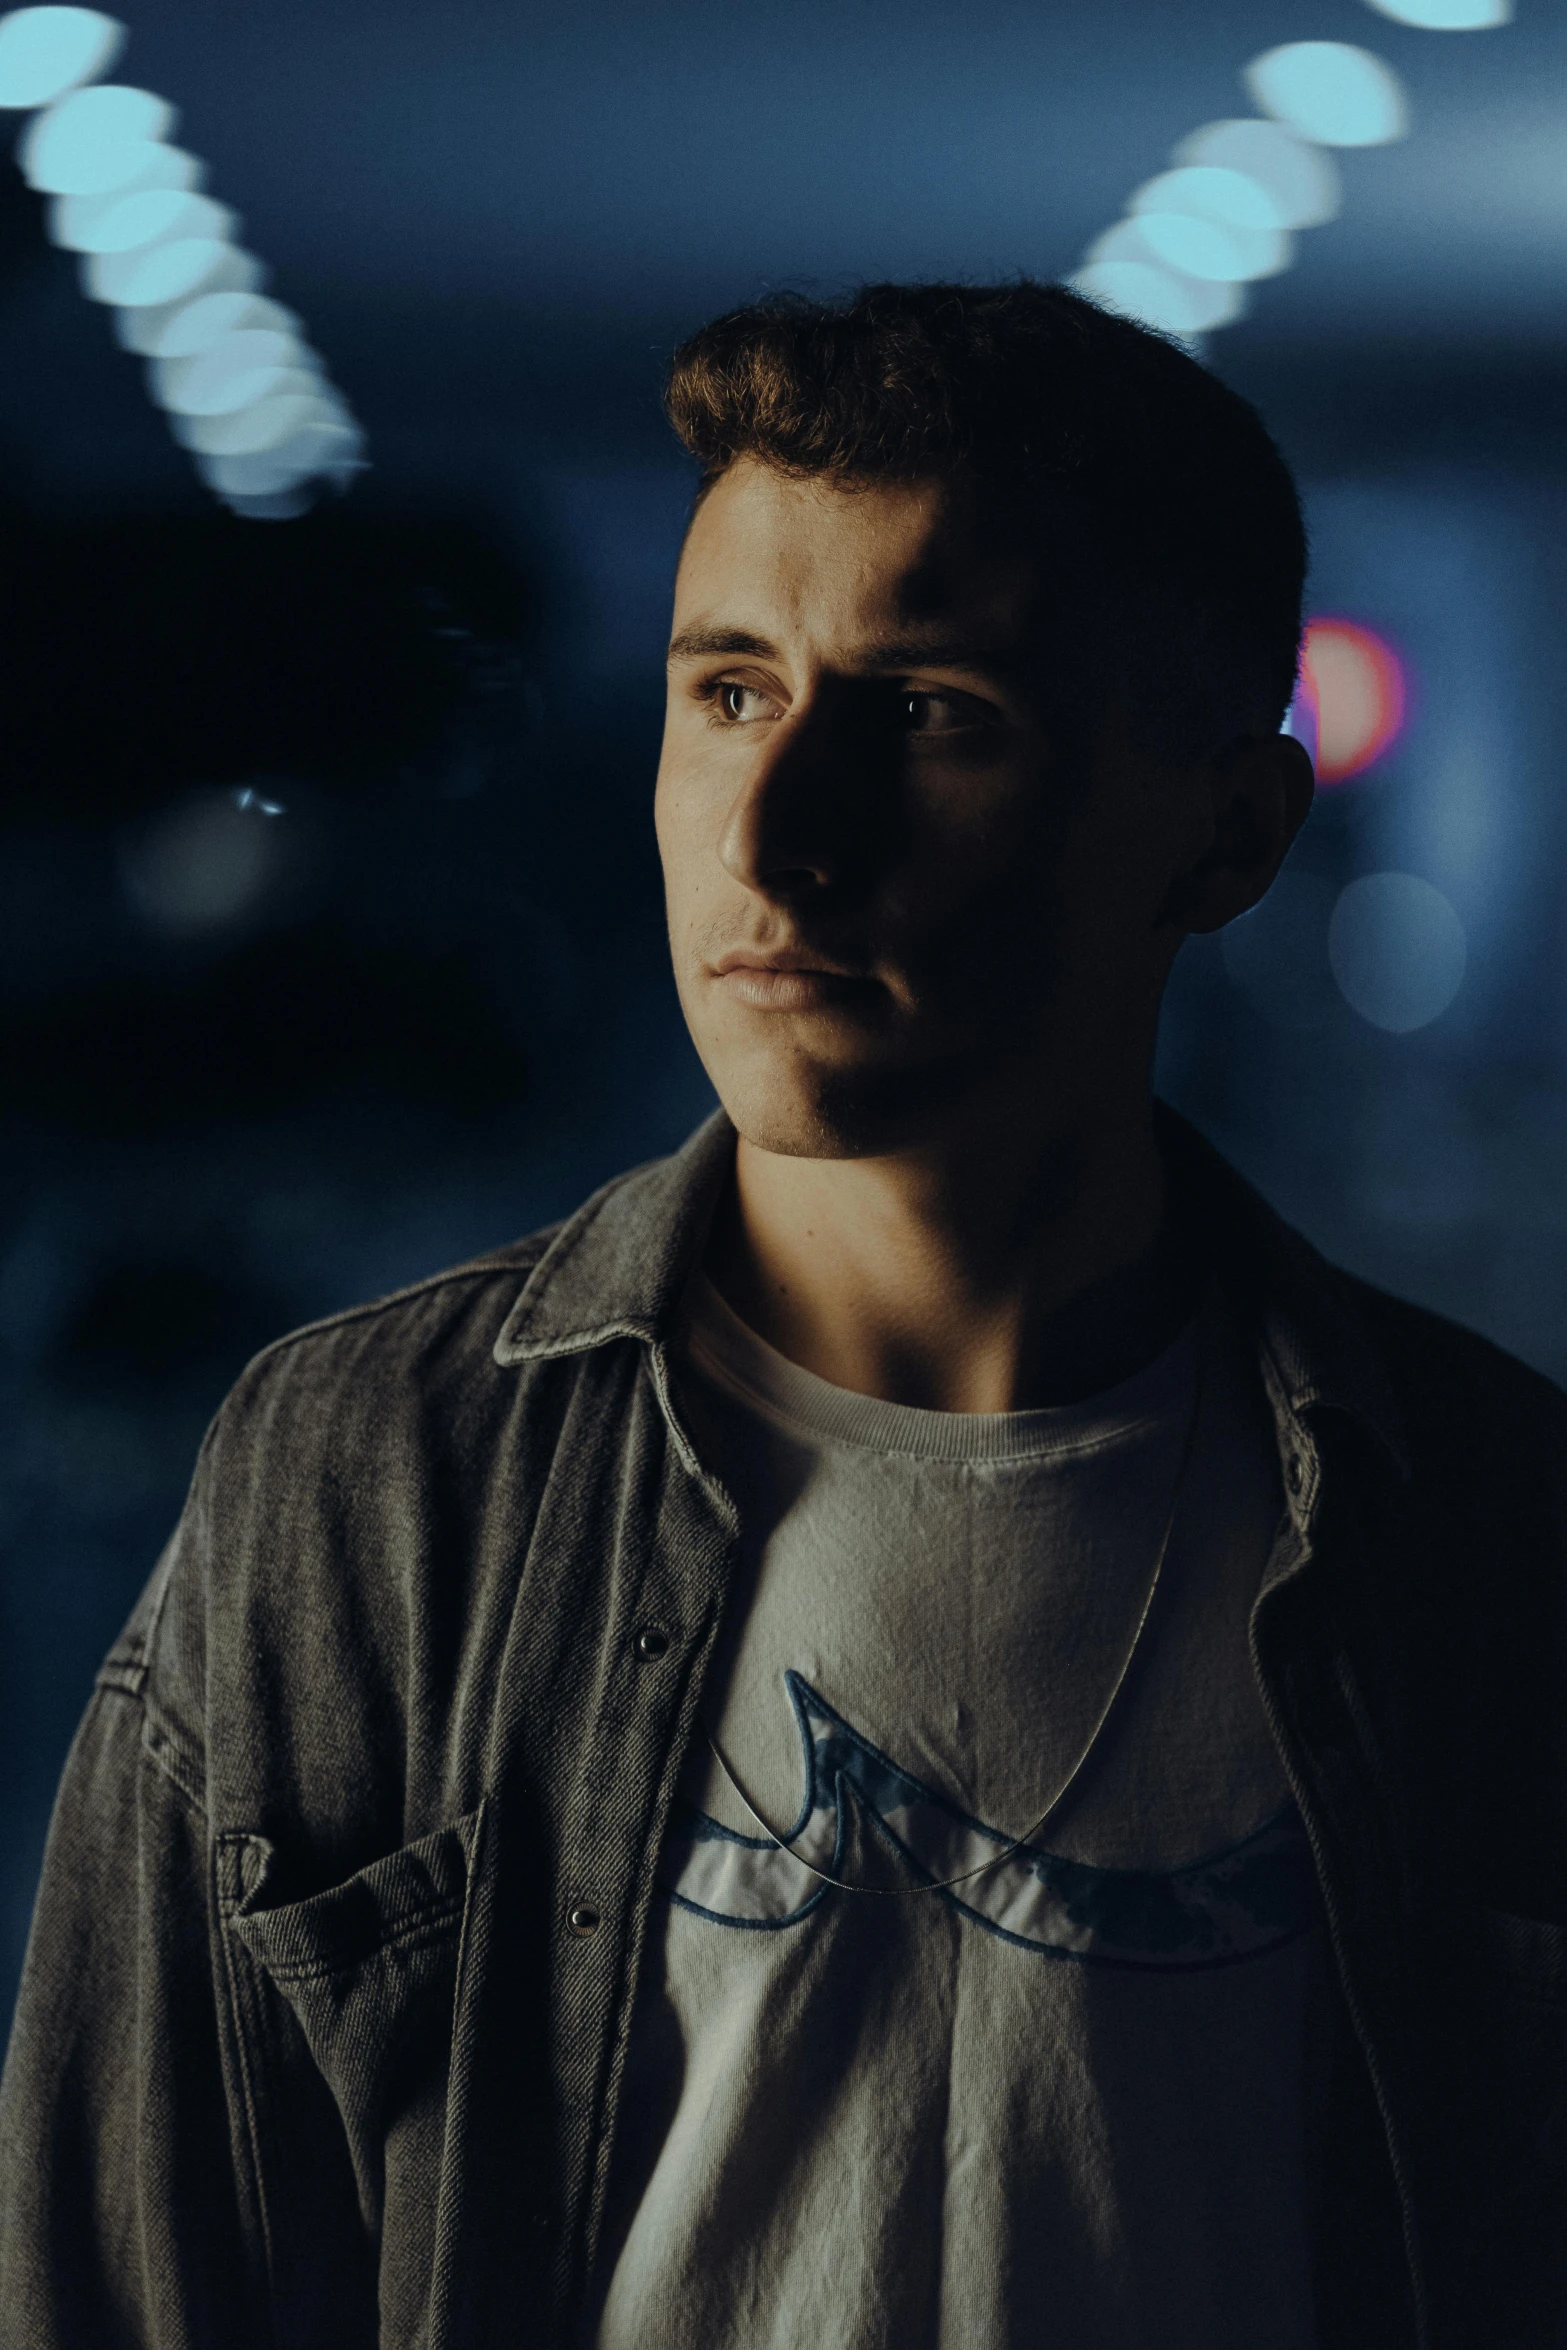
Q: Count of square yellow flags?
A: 0